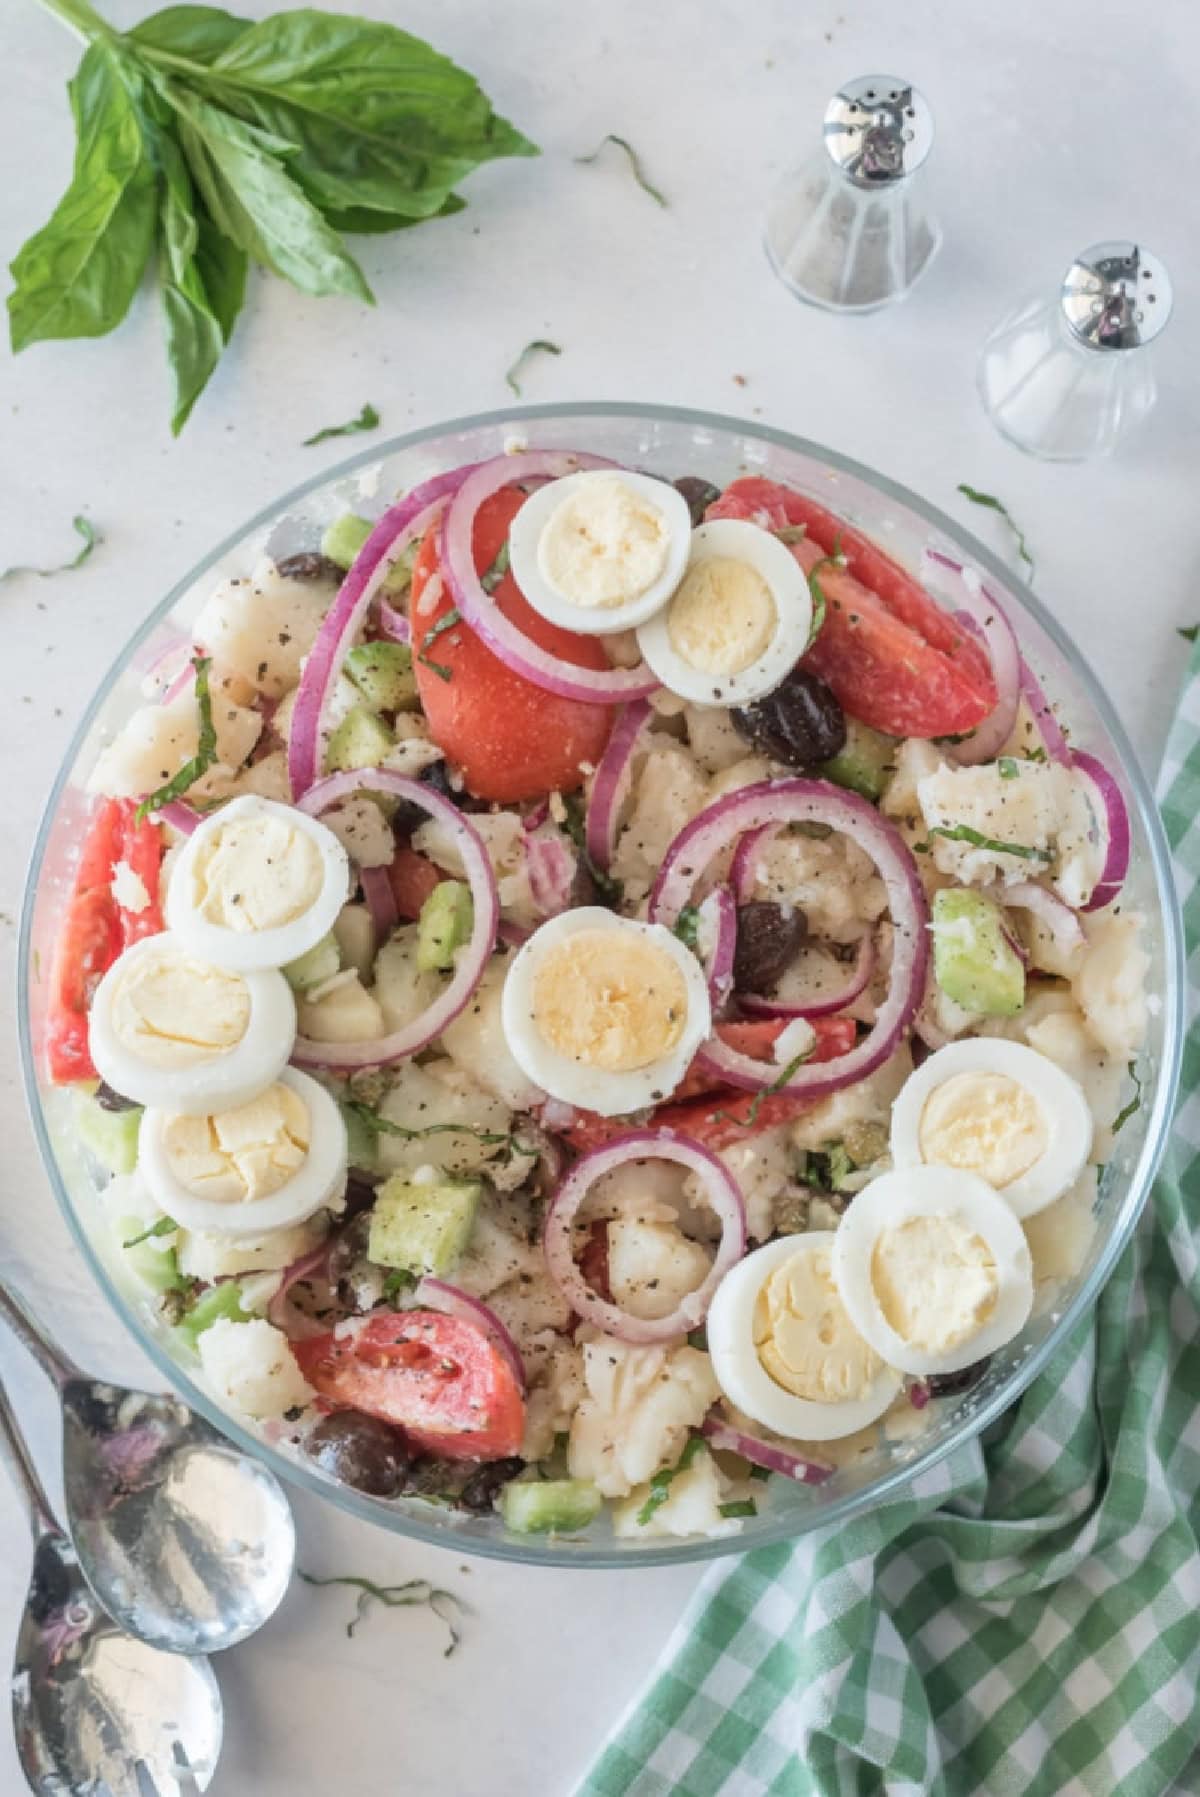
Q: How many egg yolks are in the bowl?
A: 9